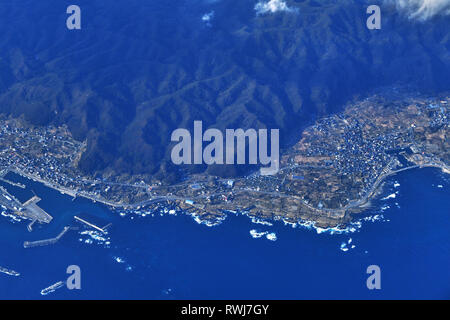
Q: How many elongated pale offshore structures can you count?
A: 4